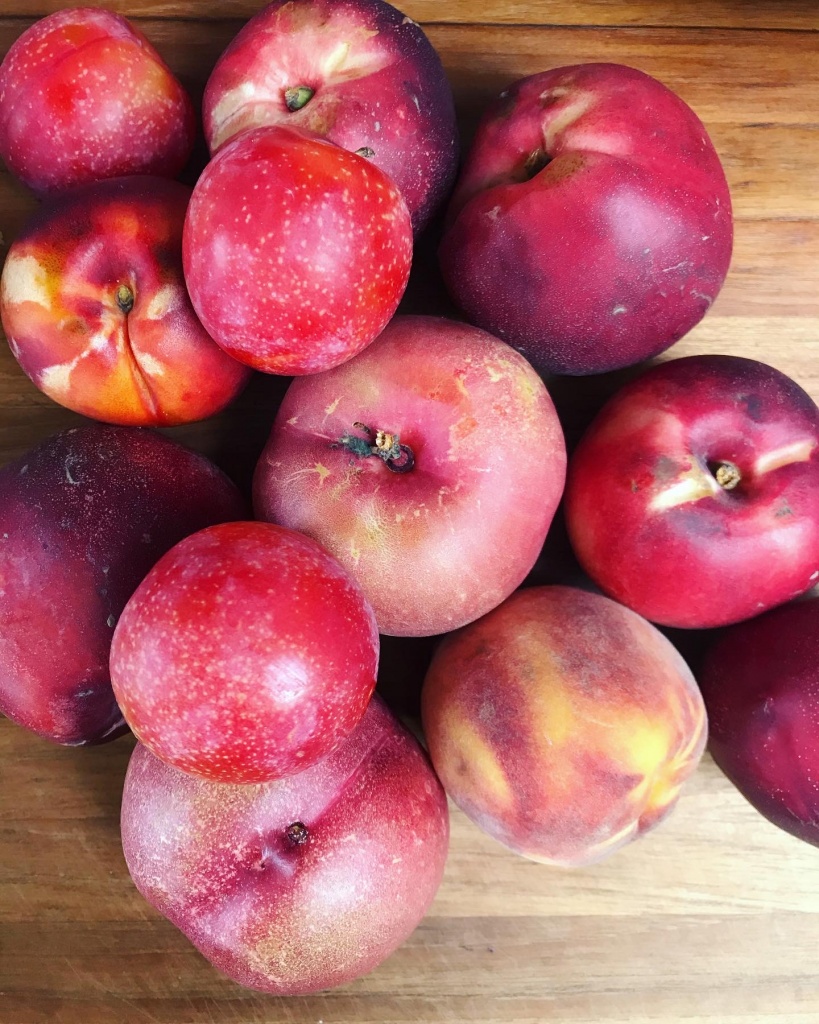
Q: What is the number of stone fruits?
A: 12